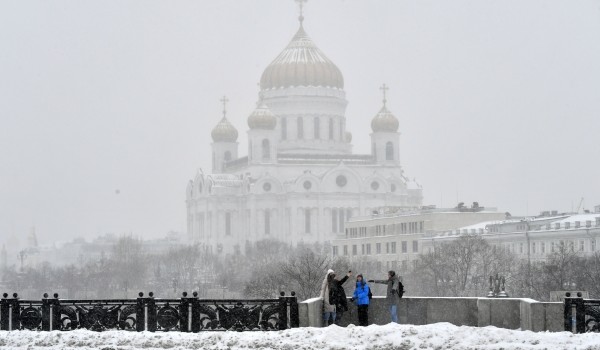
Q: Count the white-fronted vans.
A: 0